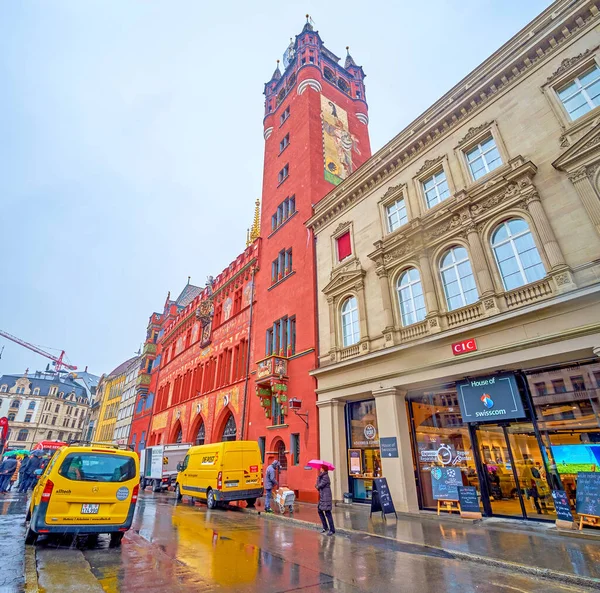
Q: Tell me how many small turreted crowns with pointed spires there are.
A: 3